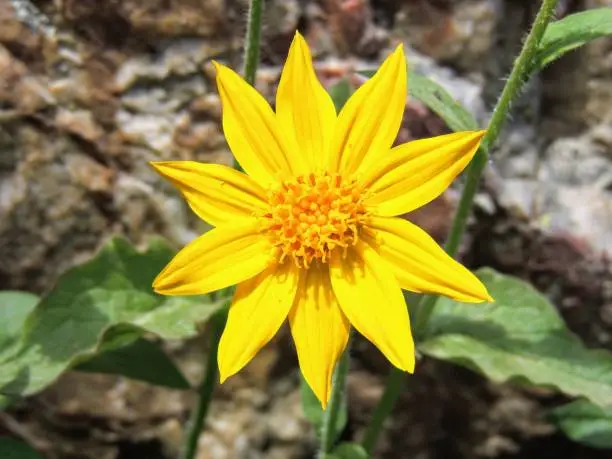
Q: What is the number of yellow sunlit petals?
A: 10